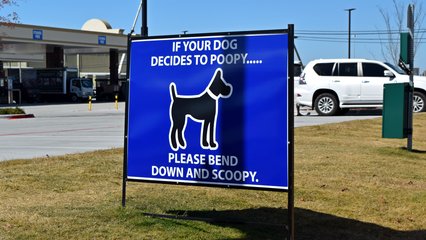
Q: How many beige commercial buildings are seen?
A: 1